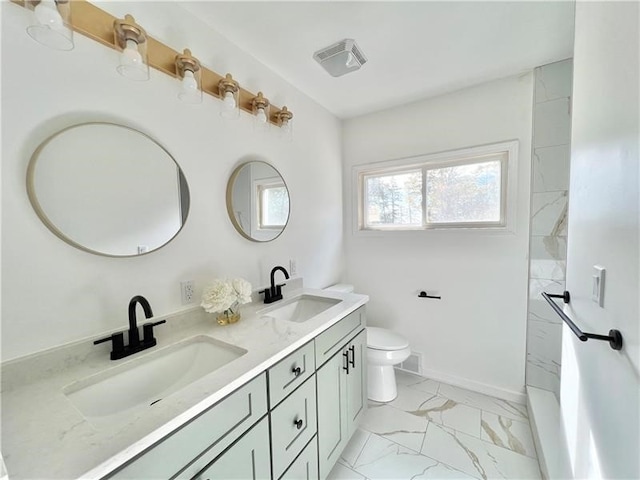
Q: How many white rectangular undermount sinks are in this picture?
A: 2